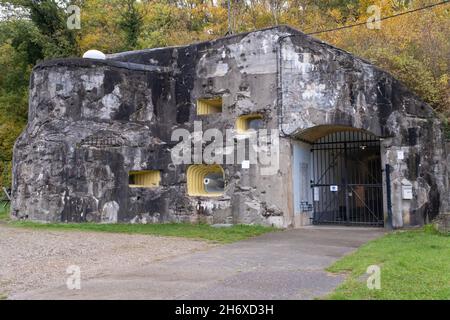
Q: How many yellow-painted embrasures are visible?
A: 4